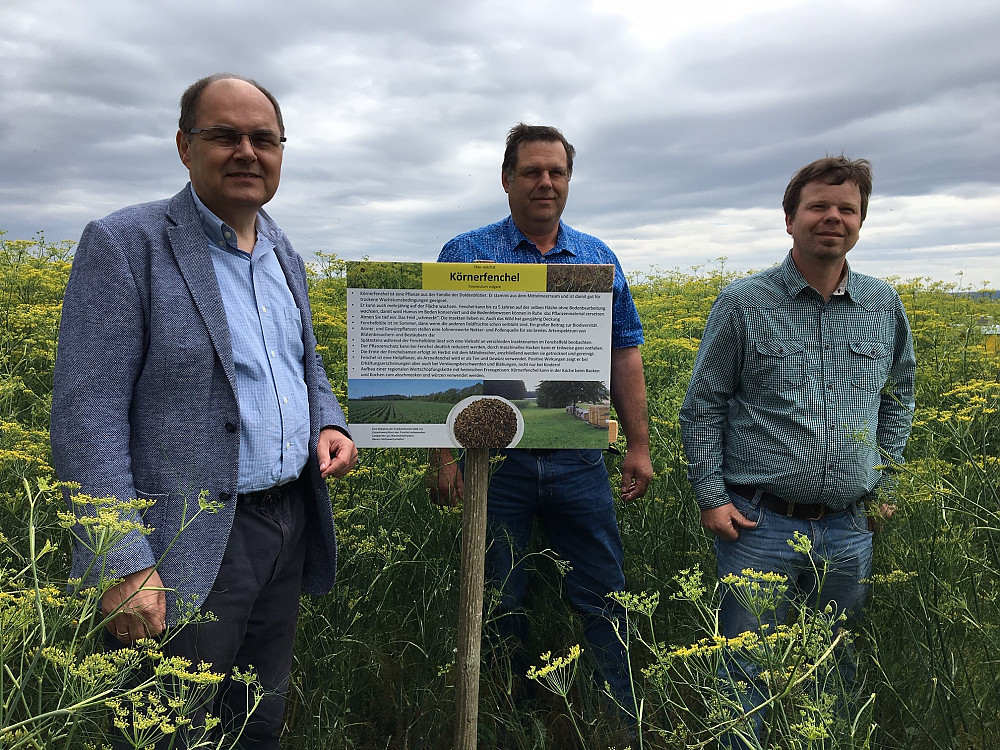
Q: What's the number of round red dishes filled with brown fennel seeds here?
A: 0